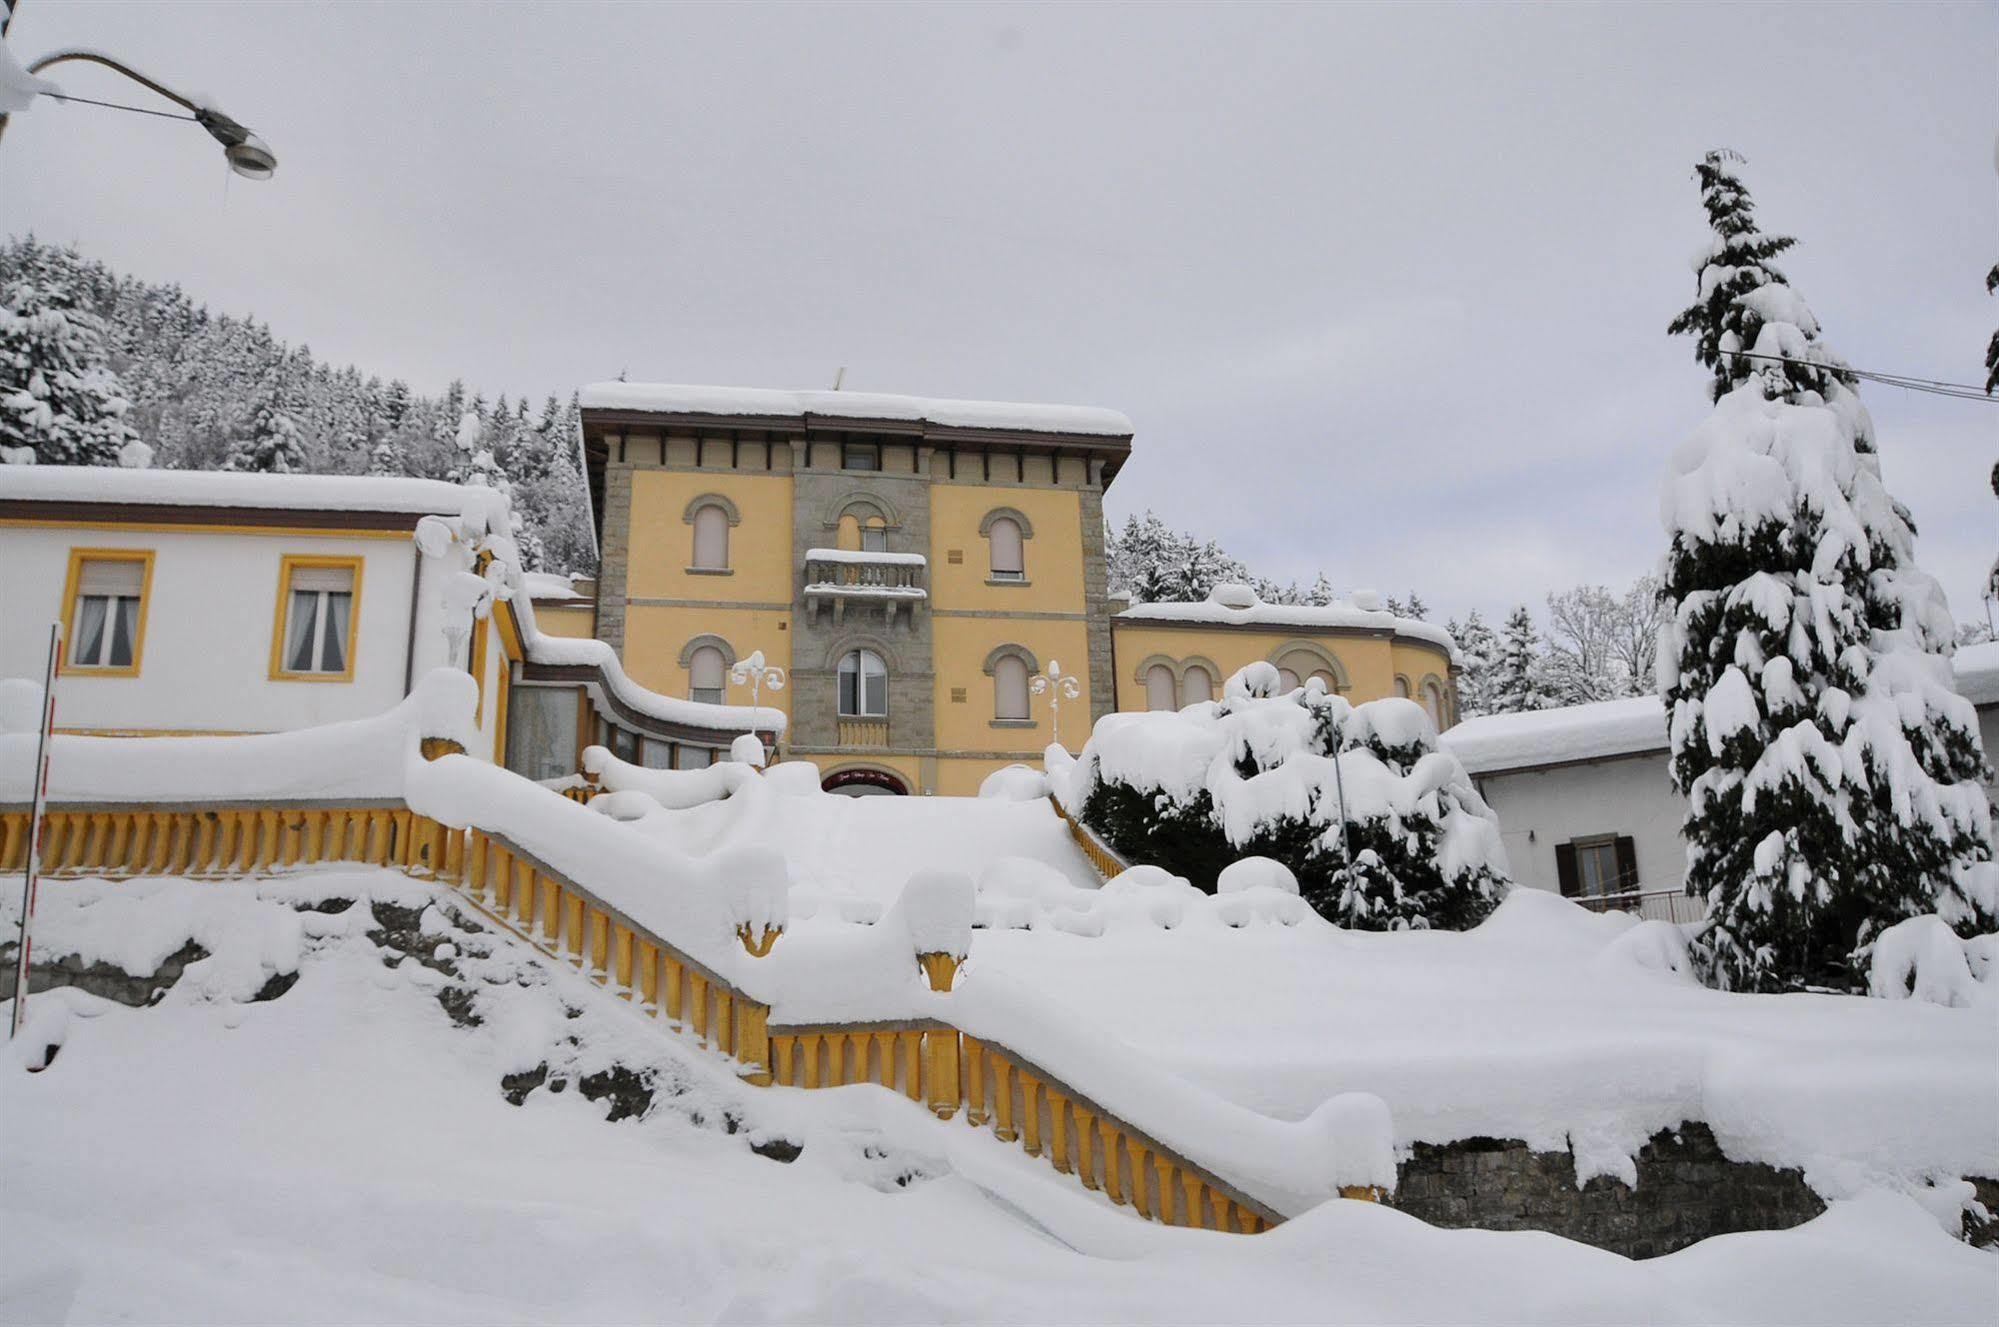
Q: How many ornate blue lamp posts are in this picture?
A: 0